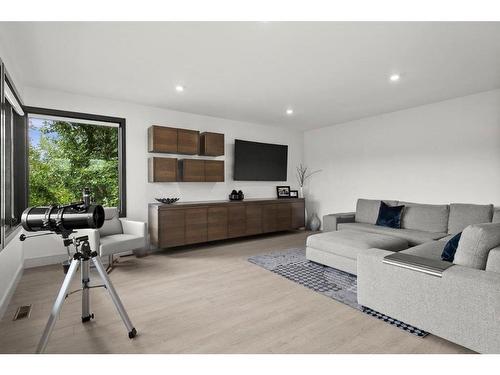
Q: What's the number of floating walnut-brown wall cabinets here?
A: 4